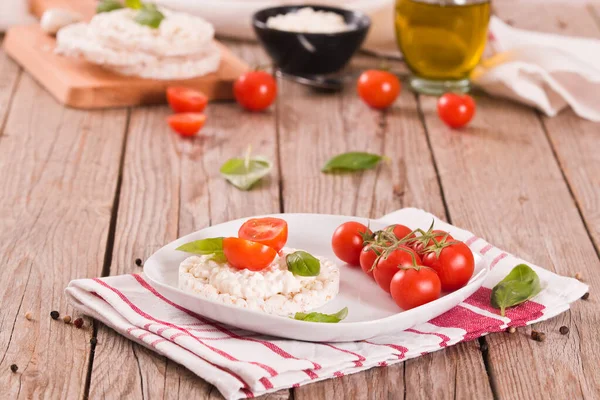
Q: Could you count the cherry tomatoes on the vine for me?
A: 7